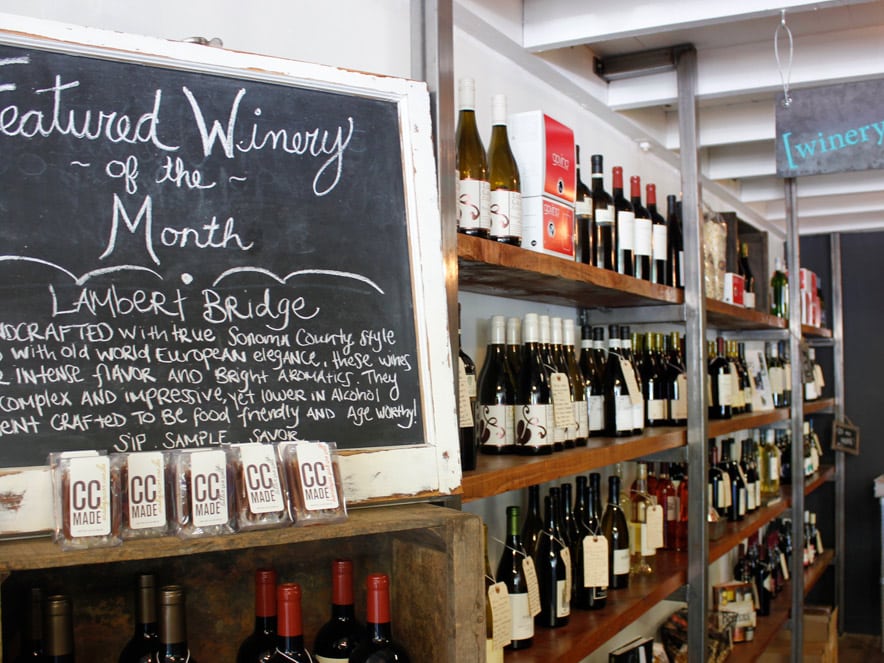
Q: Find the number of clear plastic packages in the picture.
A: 5